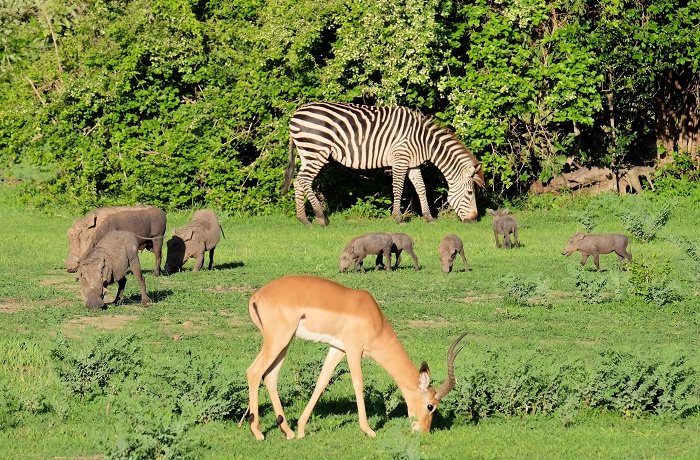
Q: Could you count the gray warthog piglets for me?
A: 5